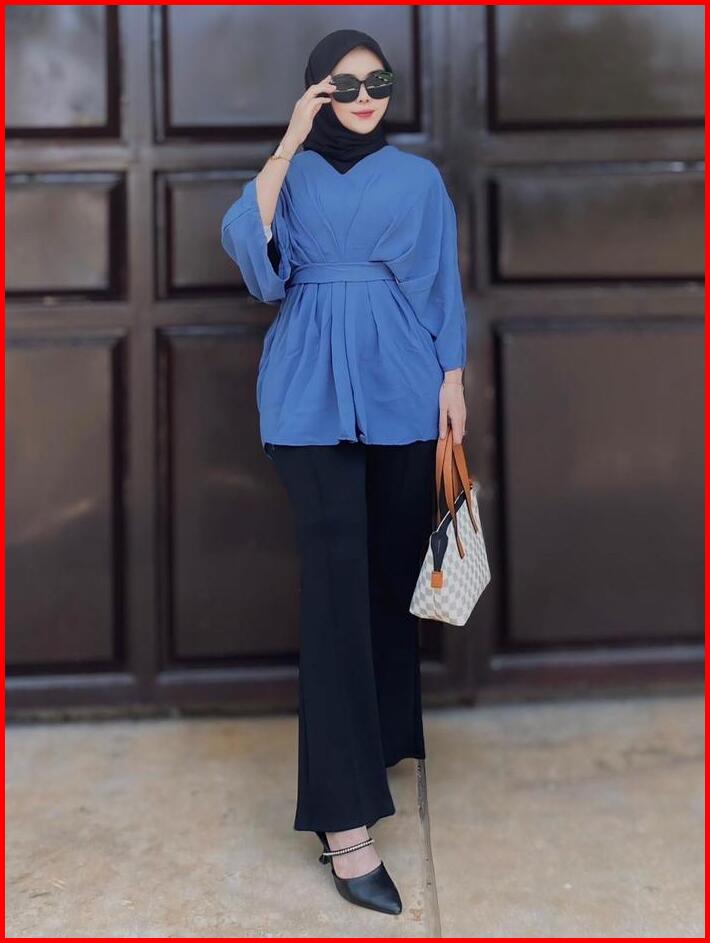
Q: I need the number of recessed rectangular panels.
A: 9